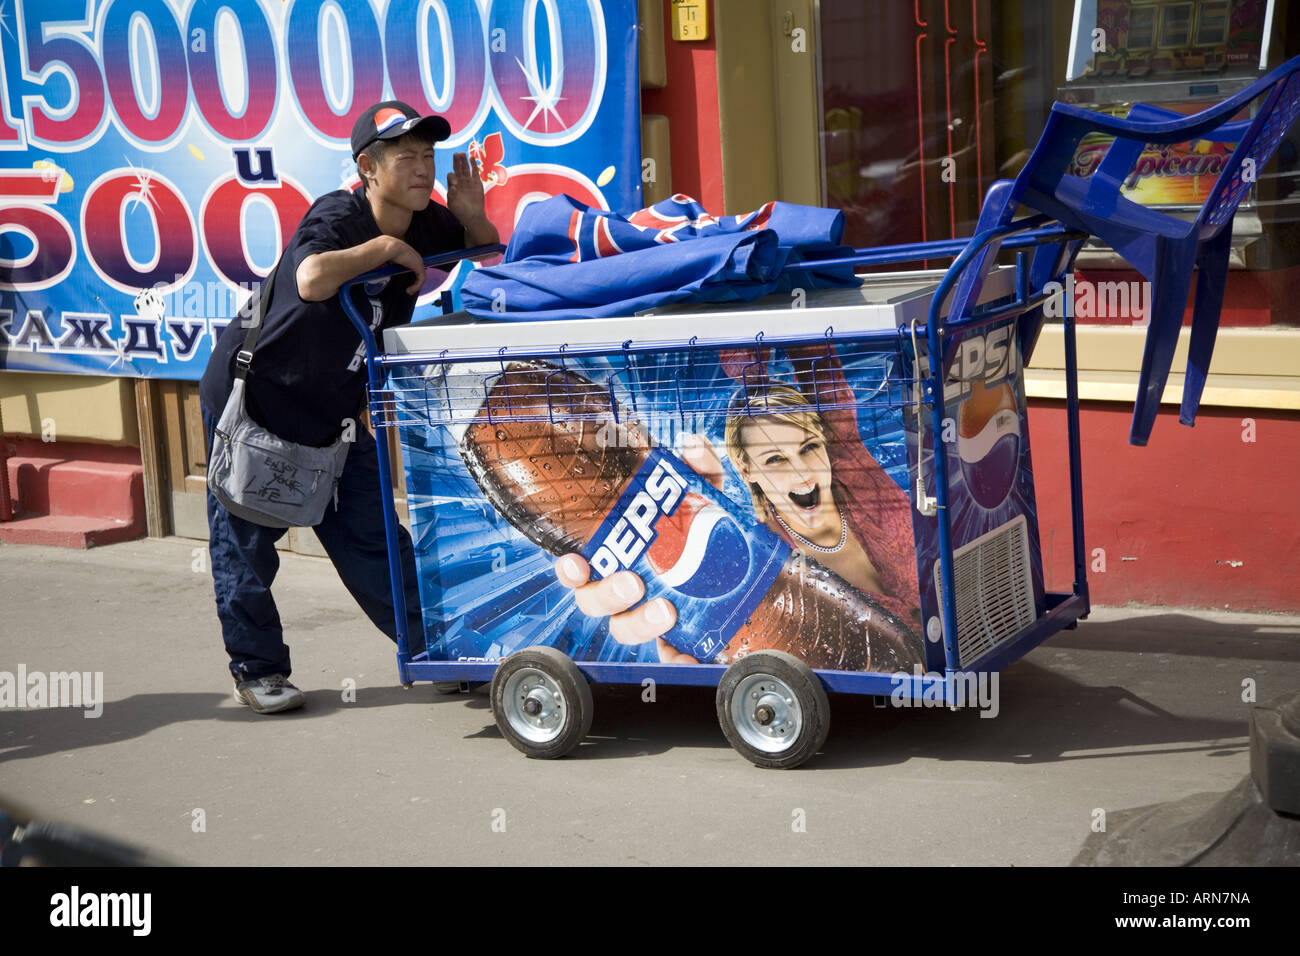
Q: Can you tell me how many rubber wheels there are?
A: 2